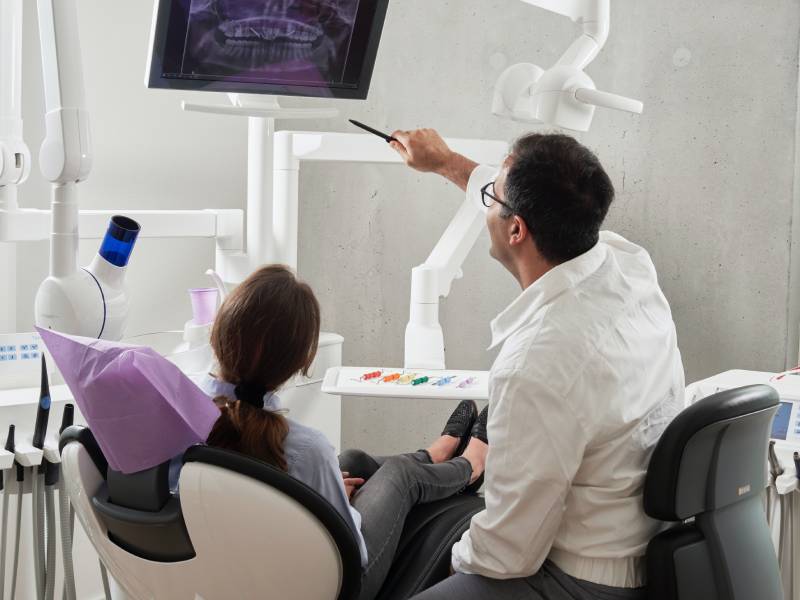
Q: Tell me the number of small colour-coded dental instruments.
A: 6